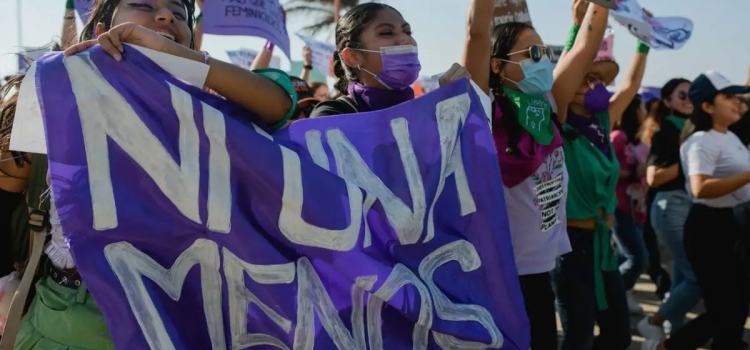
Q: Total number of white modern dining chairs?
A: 0